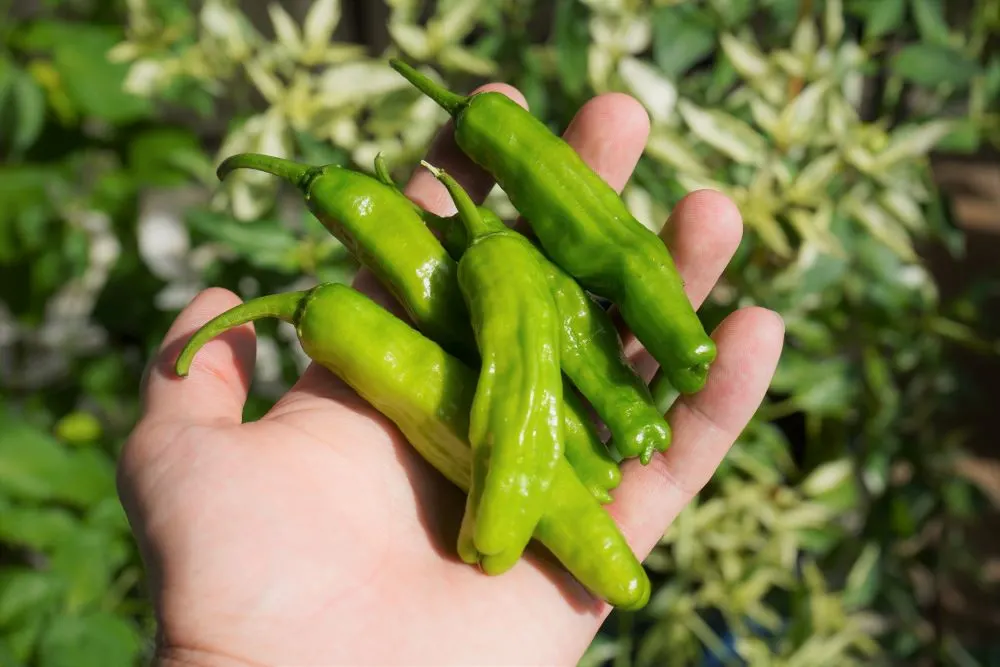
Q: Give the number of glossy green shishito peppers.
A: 5